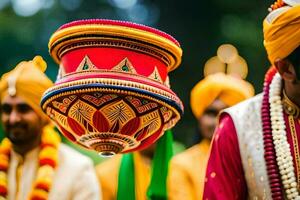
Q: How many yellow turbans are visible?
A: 3